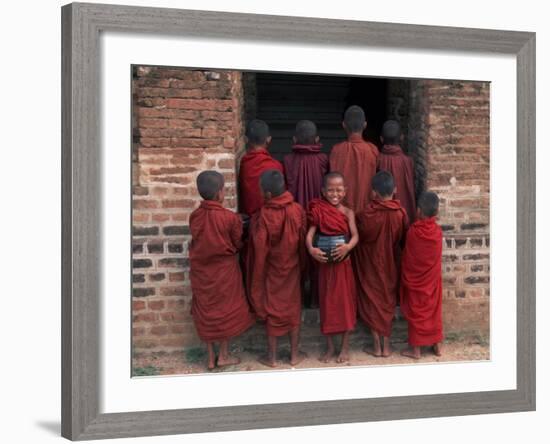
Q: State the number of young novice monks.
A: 9